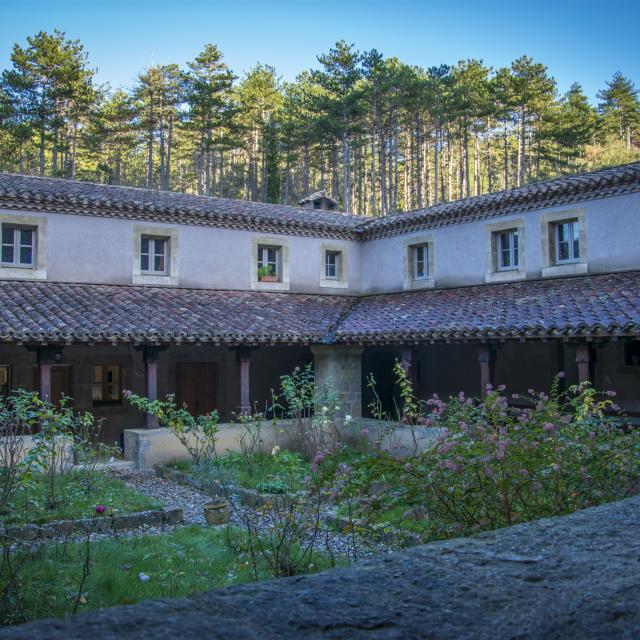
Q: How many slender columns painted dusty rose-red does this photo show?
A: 6